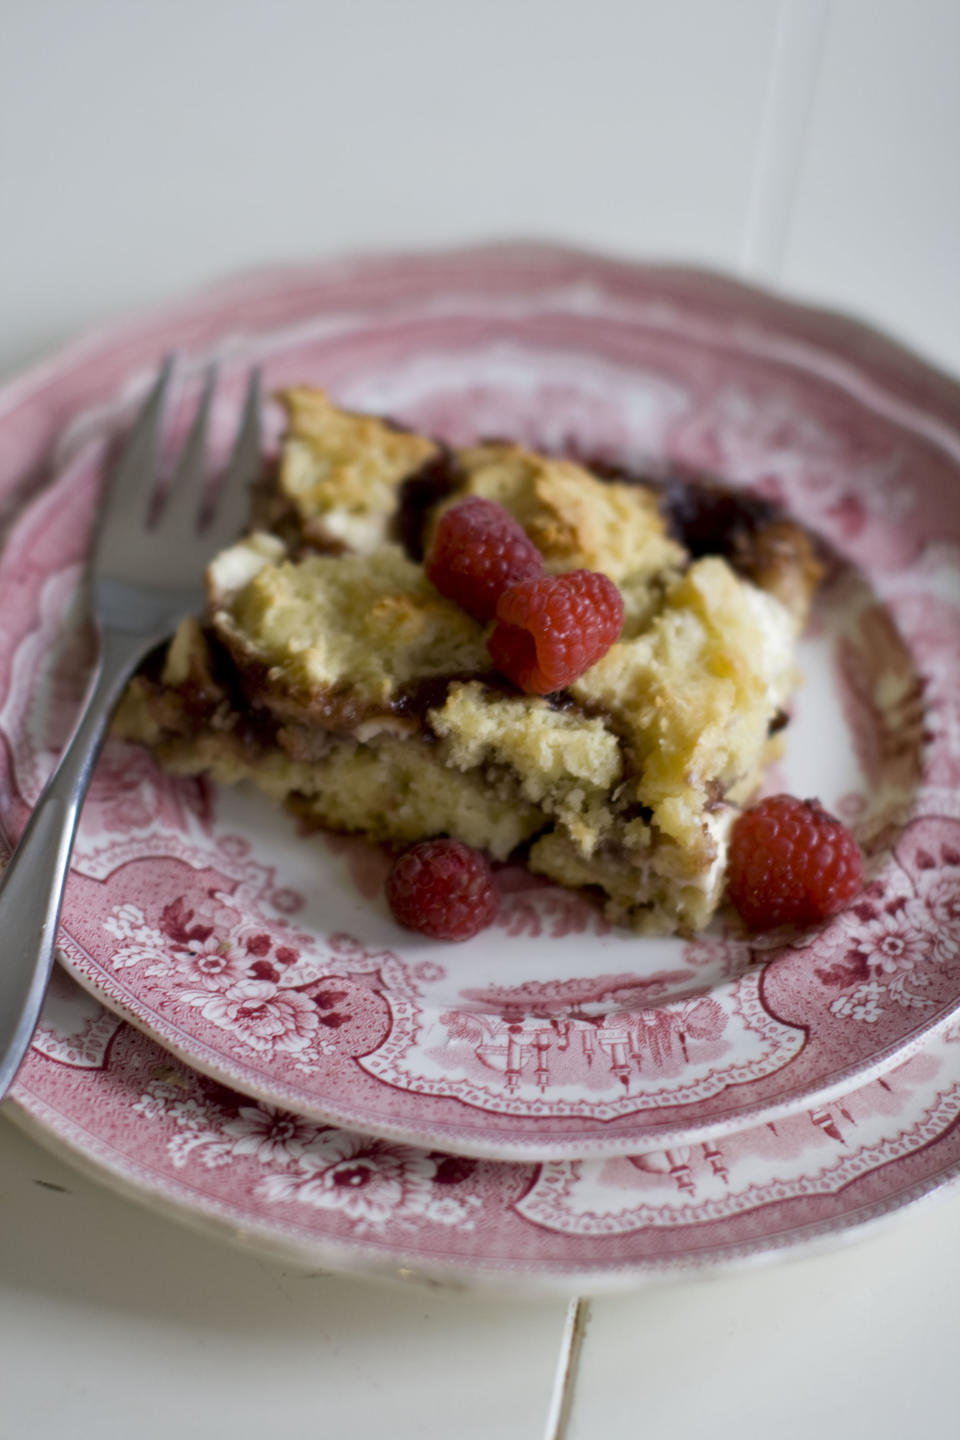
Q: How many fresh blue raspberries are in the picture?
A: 0